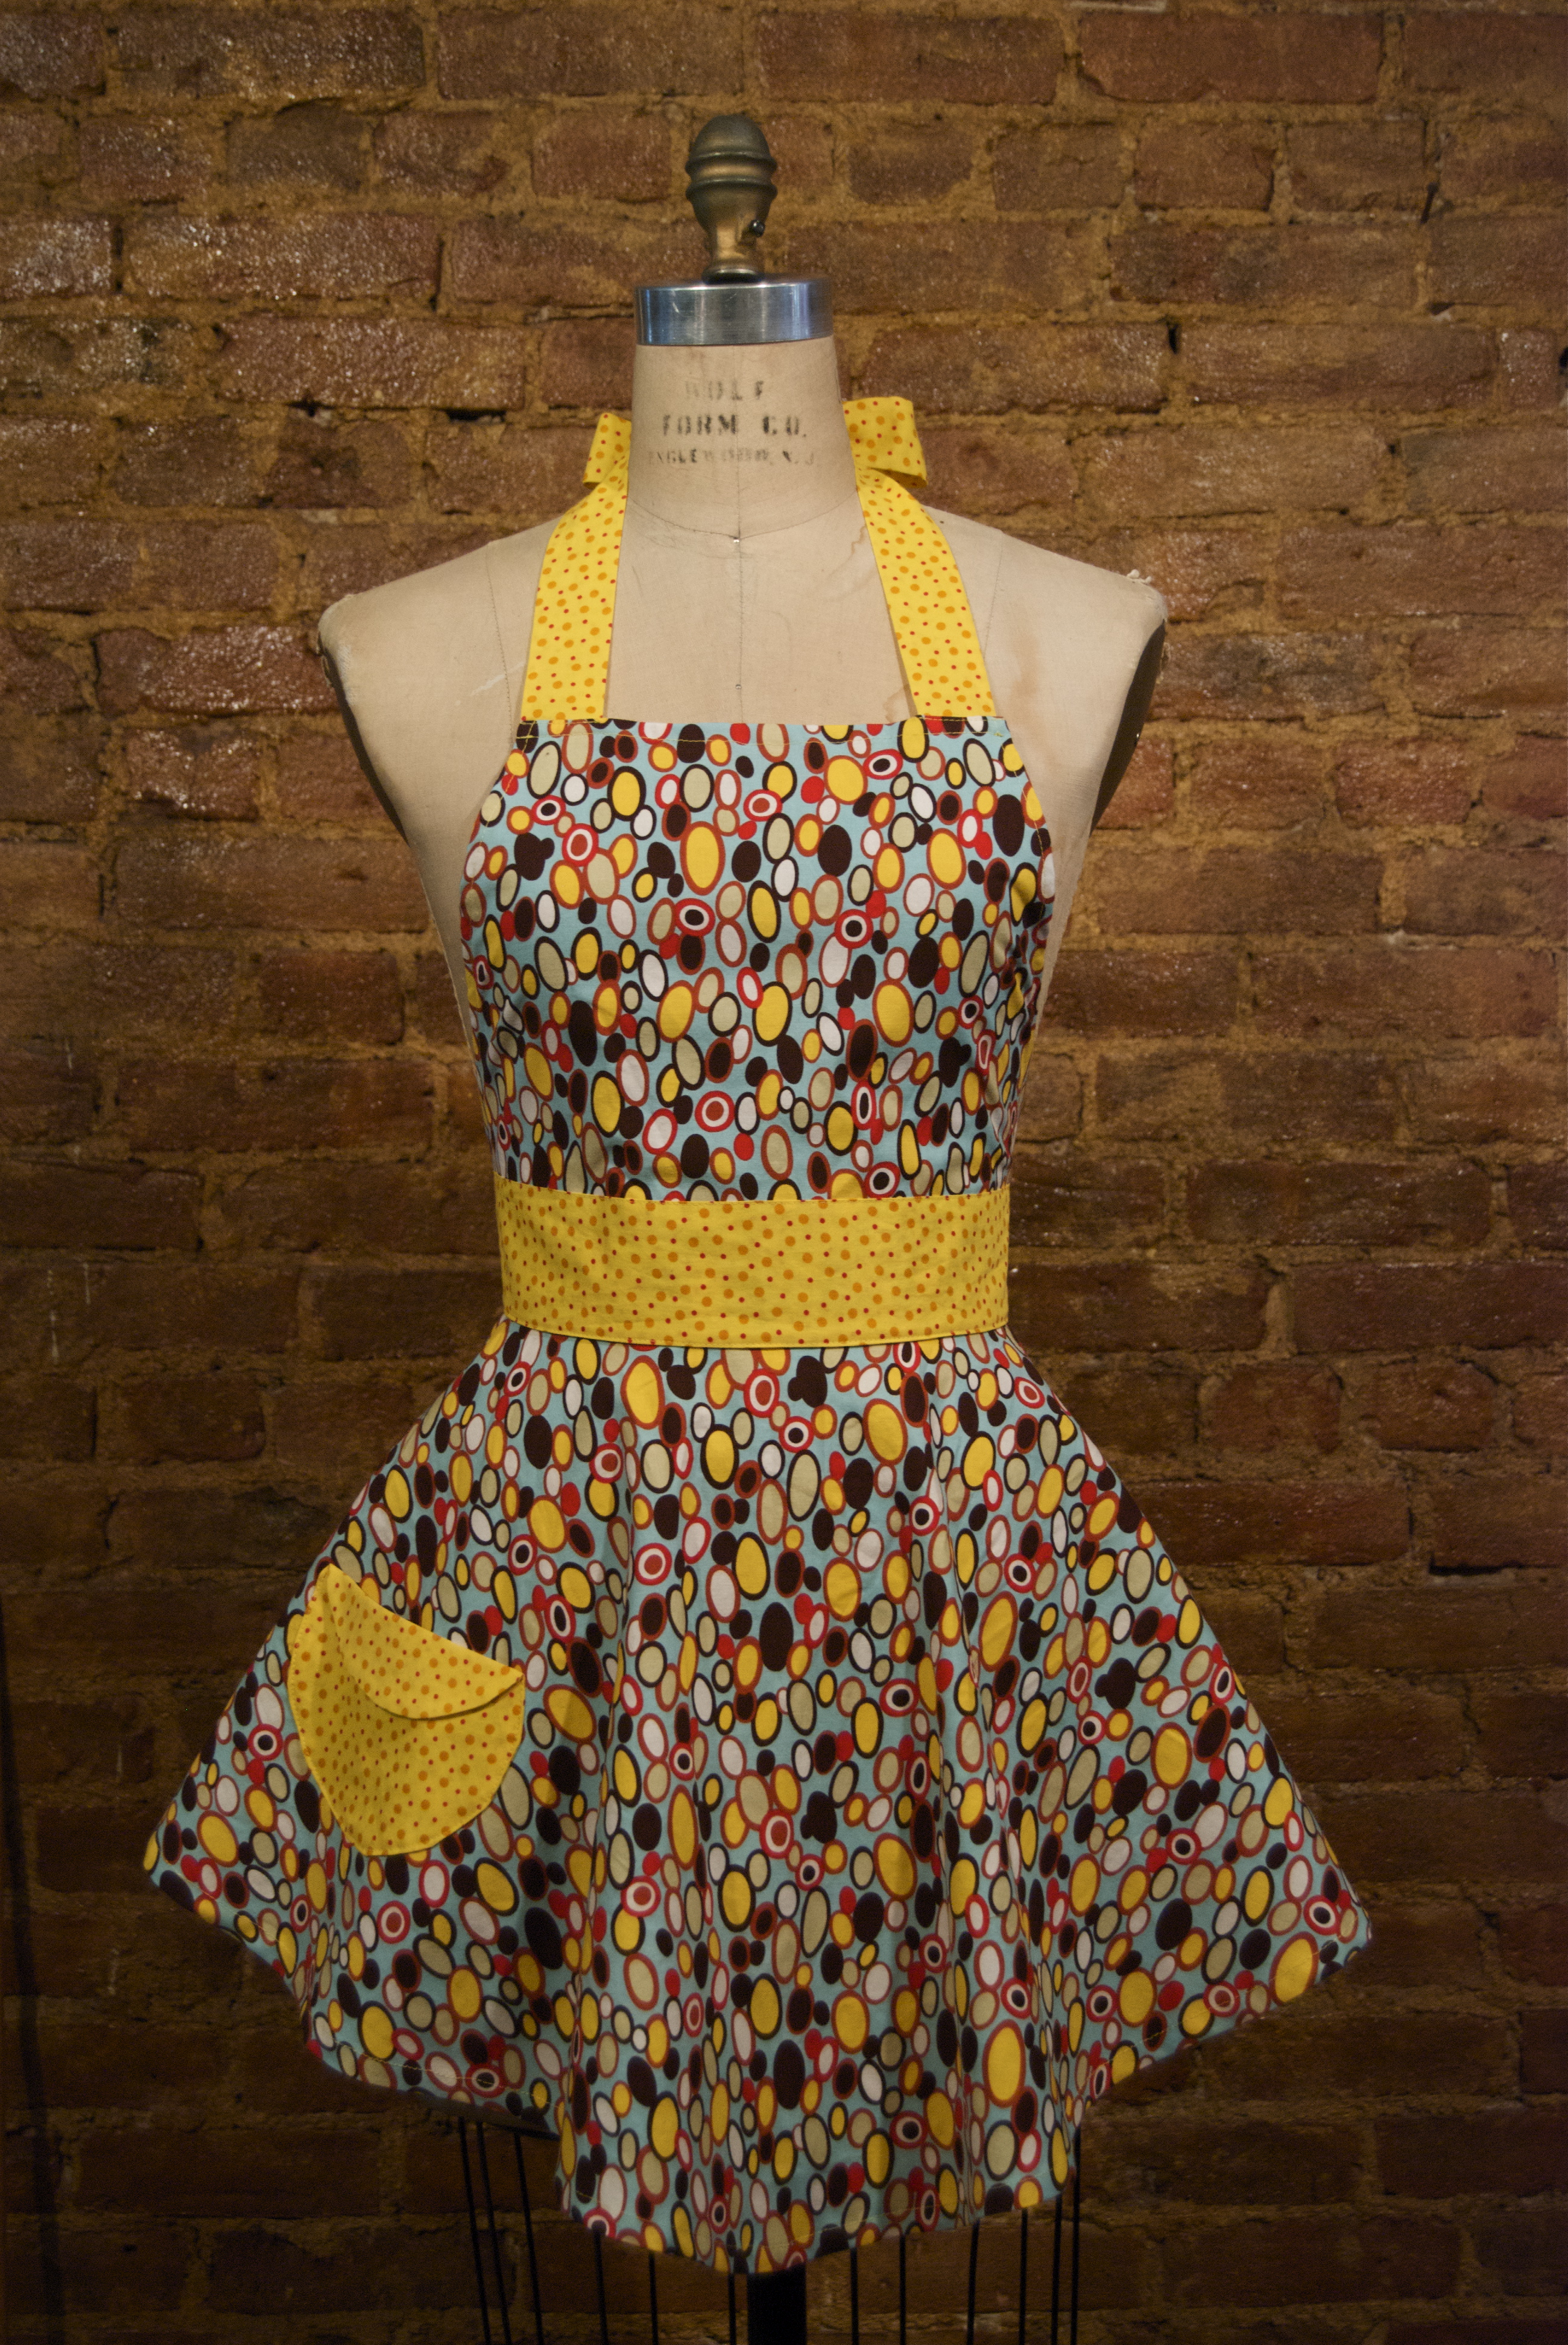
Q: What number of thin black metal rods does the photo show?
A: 12